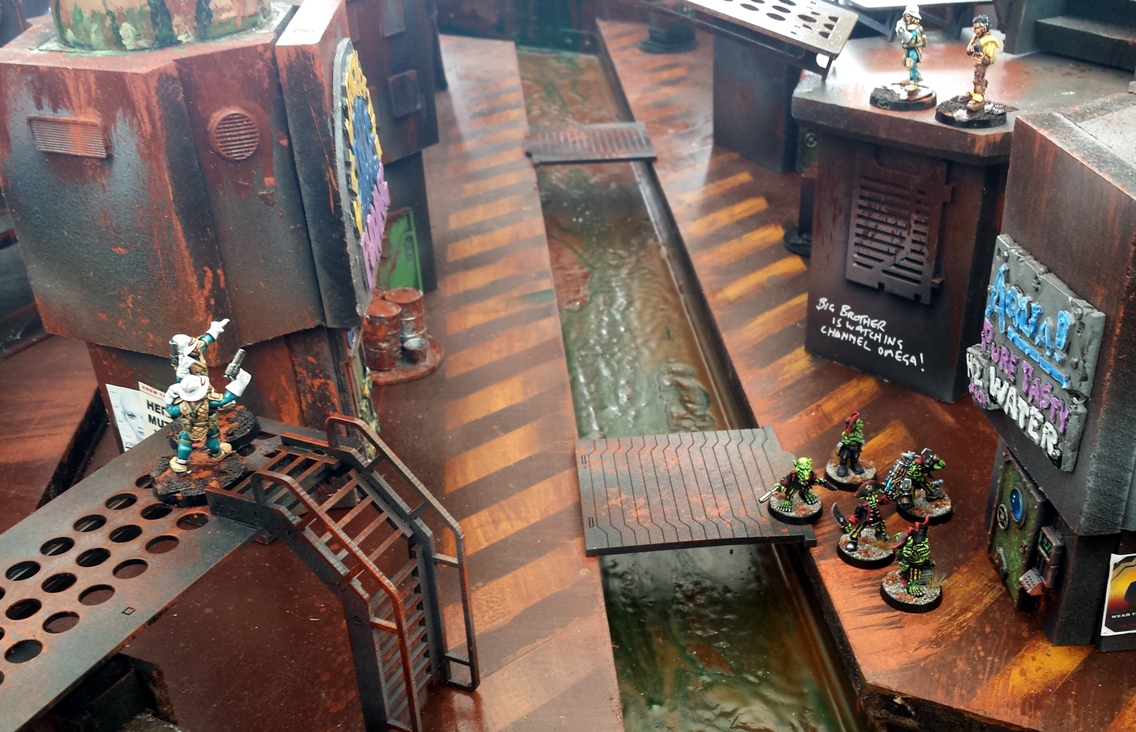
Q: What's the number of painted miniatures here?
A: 9